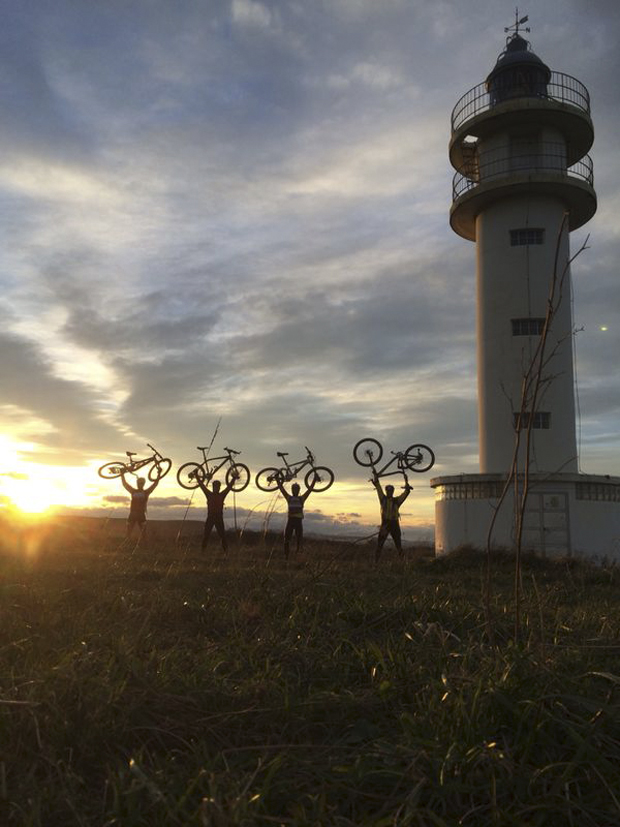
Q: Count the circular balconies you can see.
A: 2